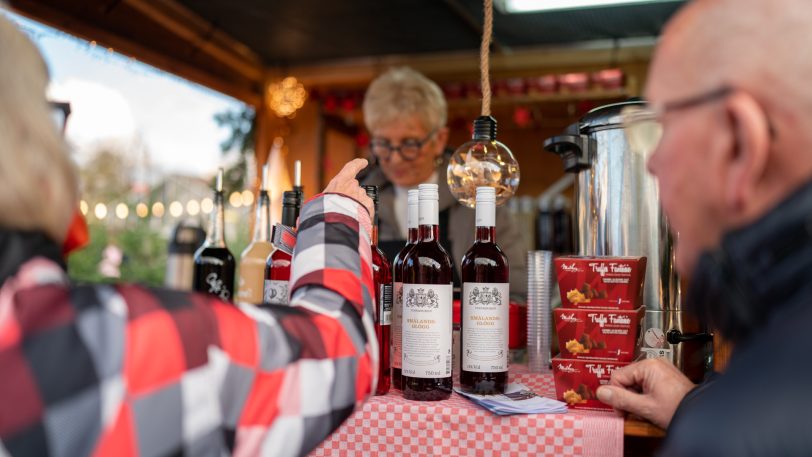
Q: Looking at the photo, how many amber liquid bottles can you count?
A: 1